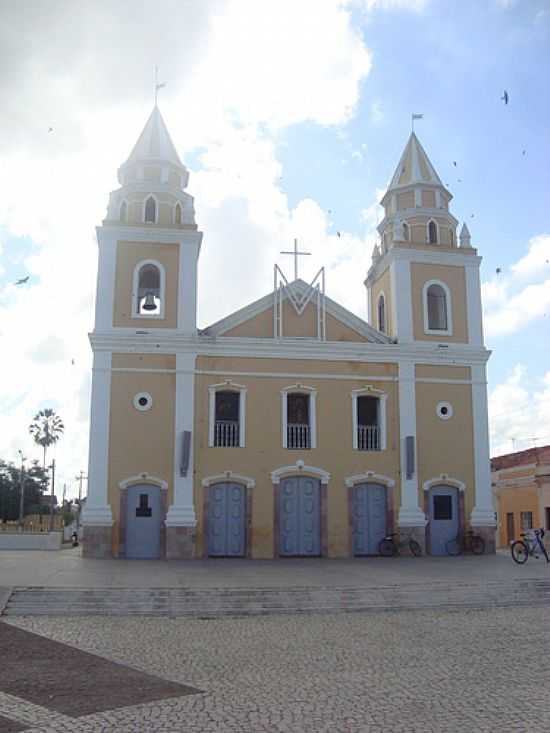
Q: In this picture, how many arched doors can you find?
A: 5